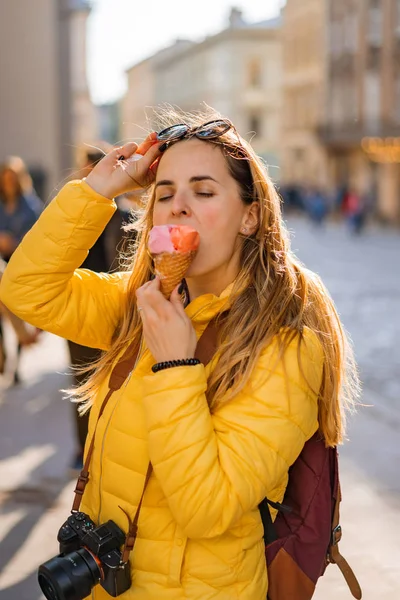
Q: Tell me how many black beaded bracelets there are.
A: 1